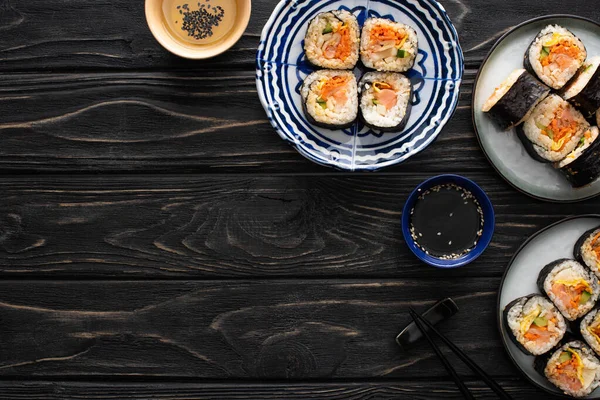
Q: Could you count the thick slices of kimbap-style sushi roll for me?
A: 14